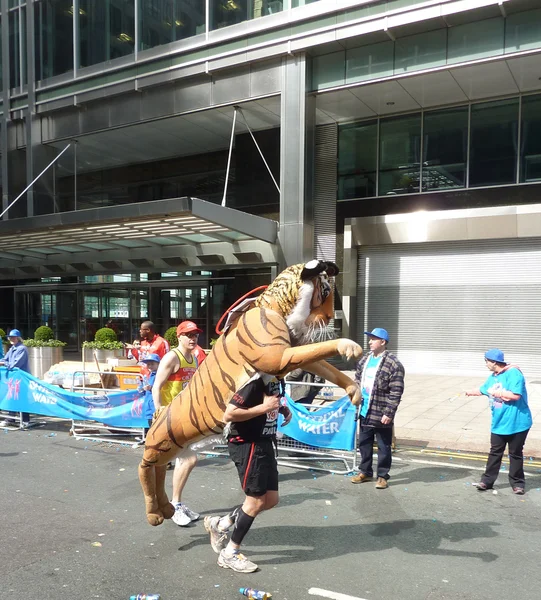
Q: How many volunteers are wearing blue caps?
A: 4